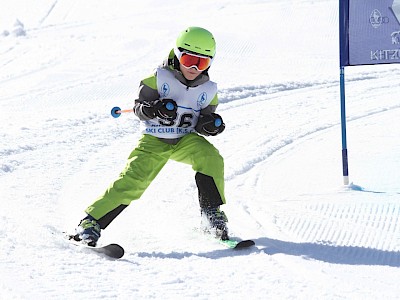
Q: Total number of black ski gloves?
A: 2